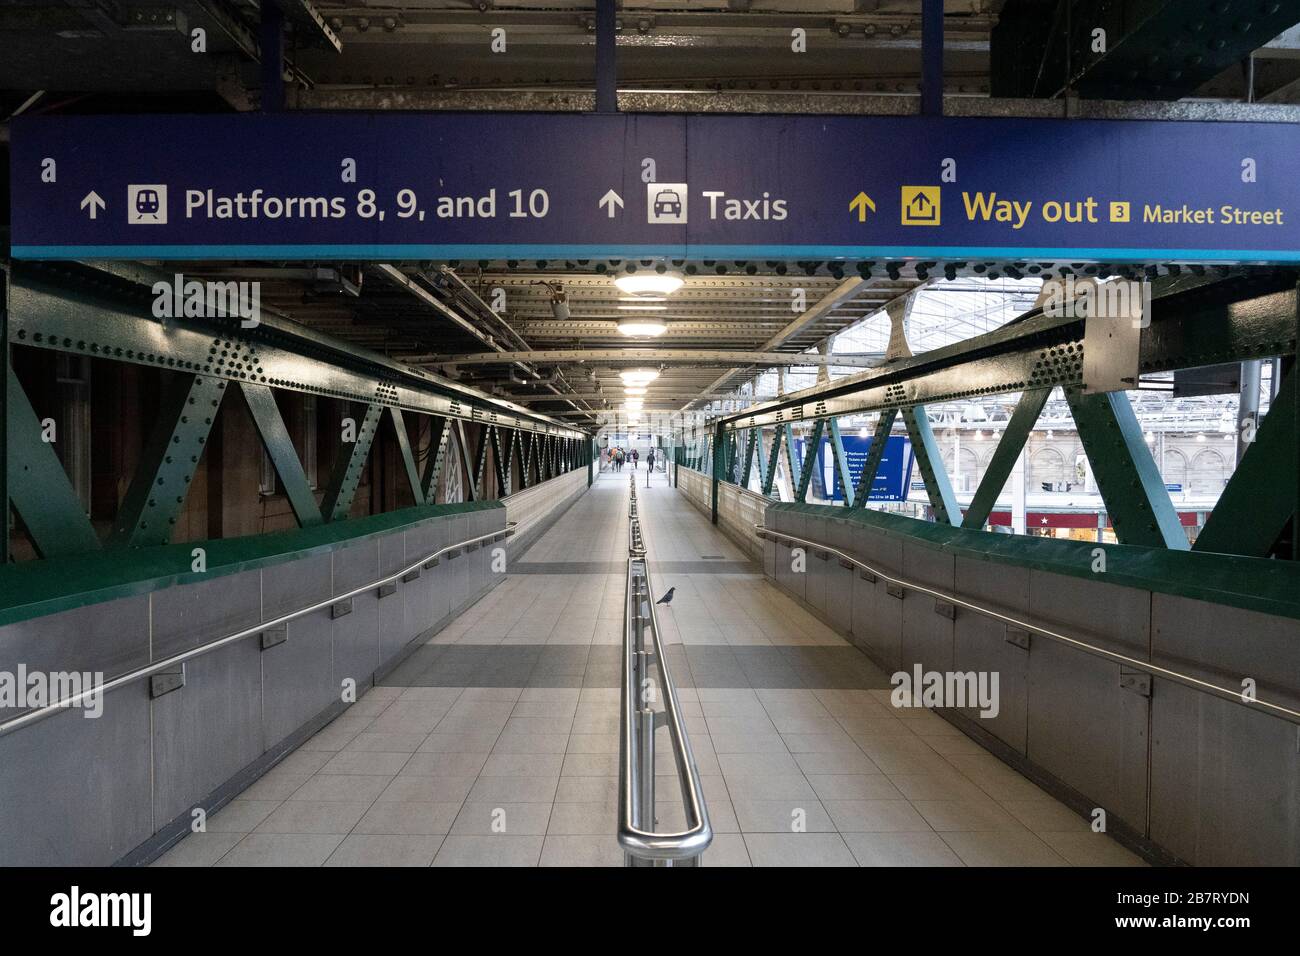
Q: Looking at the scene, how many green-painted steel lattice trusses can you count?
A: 2